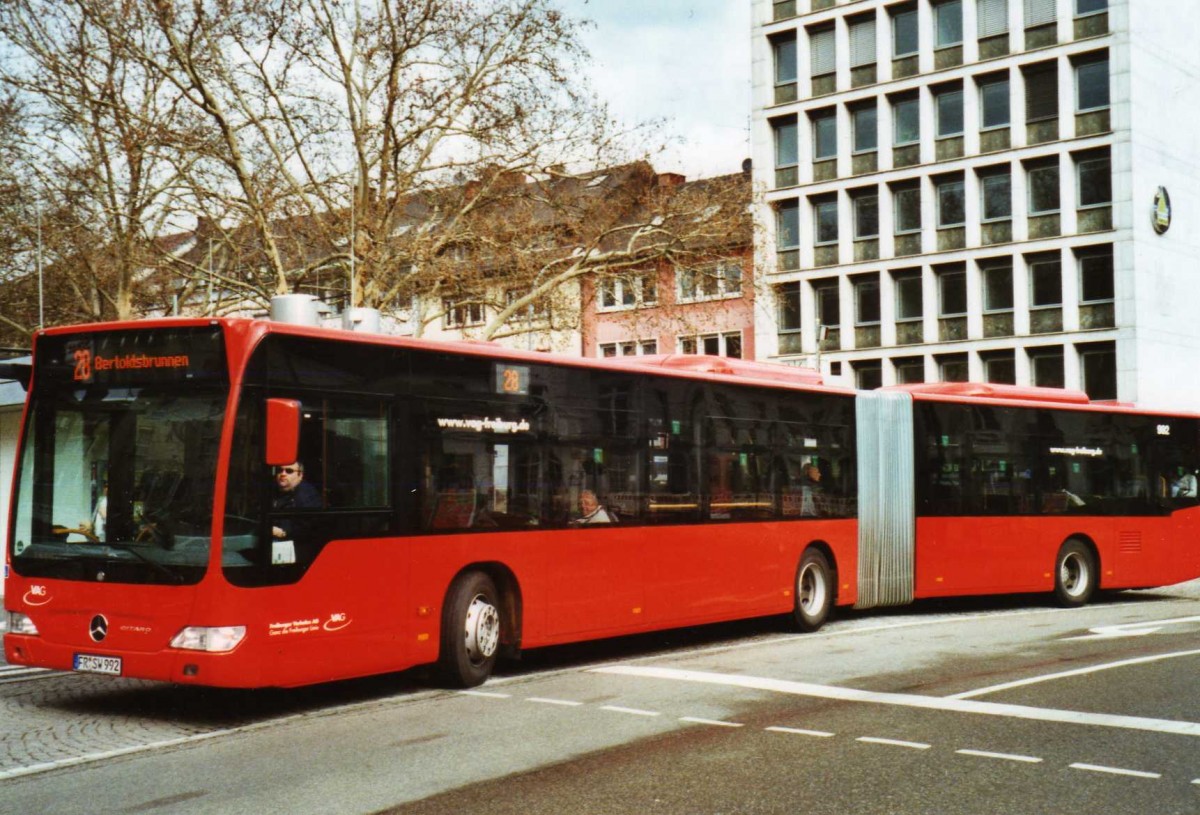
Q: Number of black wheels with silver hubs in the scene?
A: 3